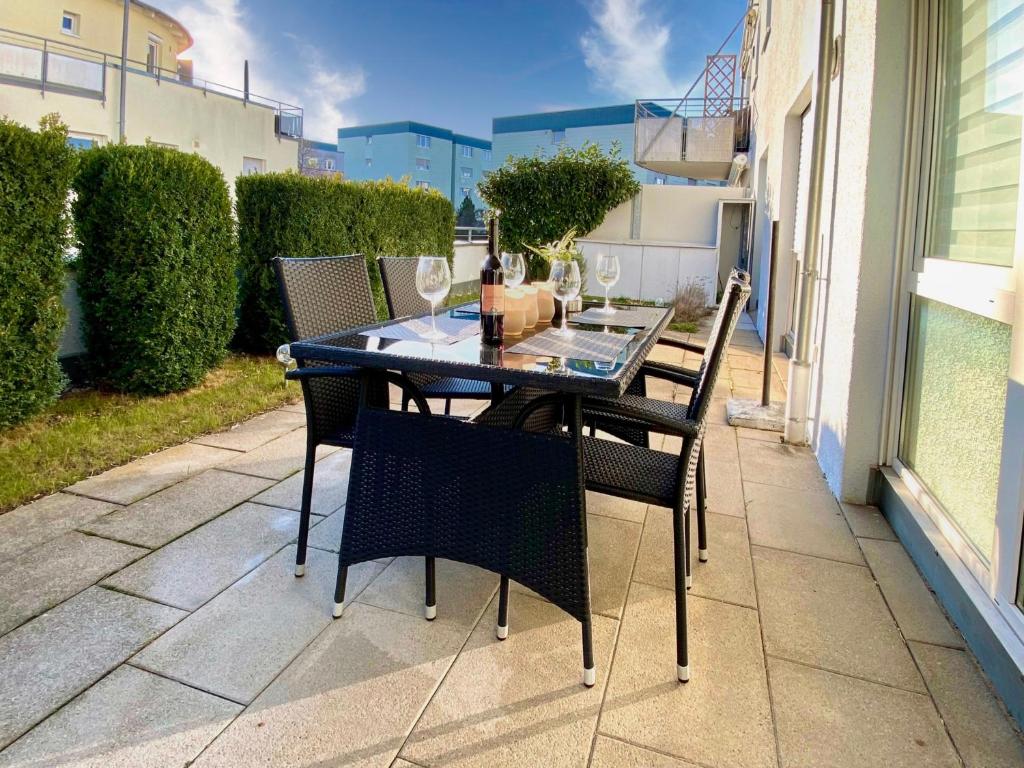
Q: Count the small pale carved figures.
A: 0